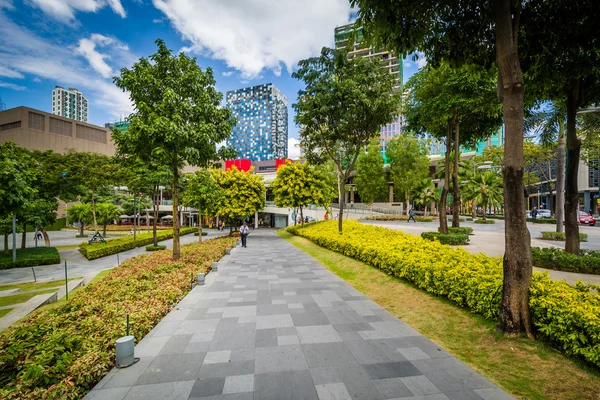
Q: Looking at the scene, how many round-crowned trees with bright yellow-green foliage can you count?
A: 2